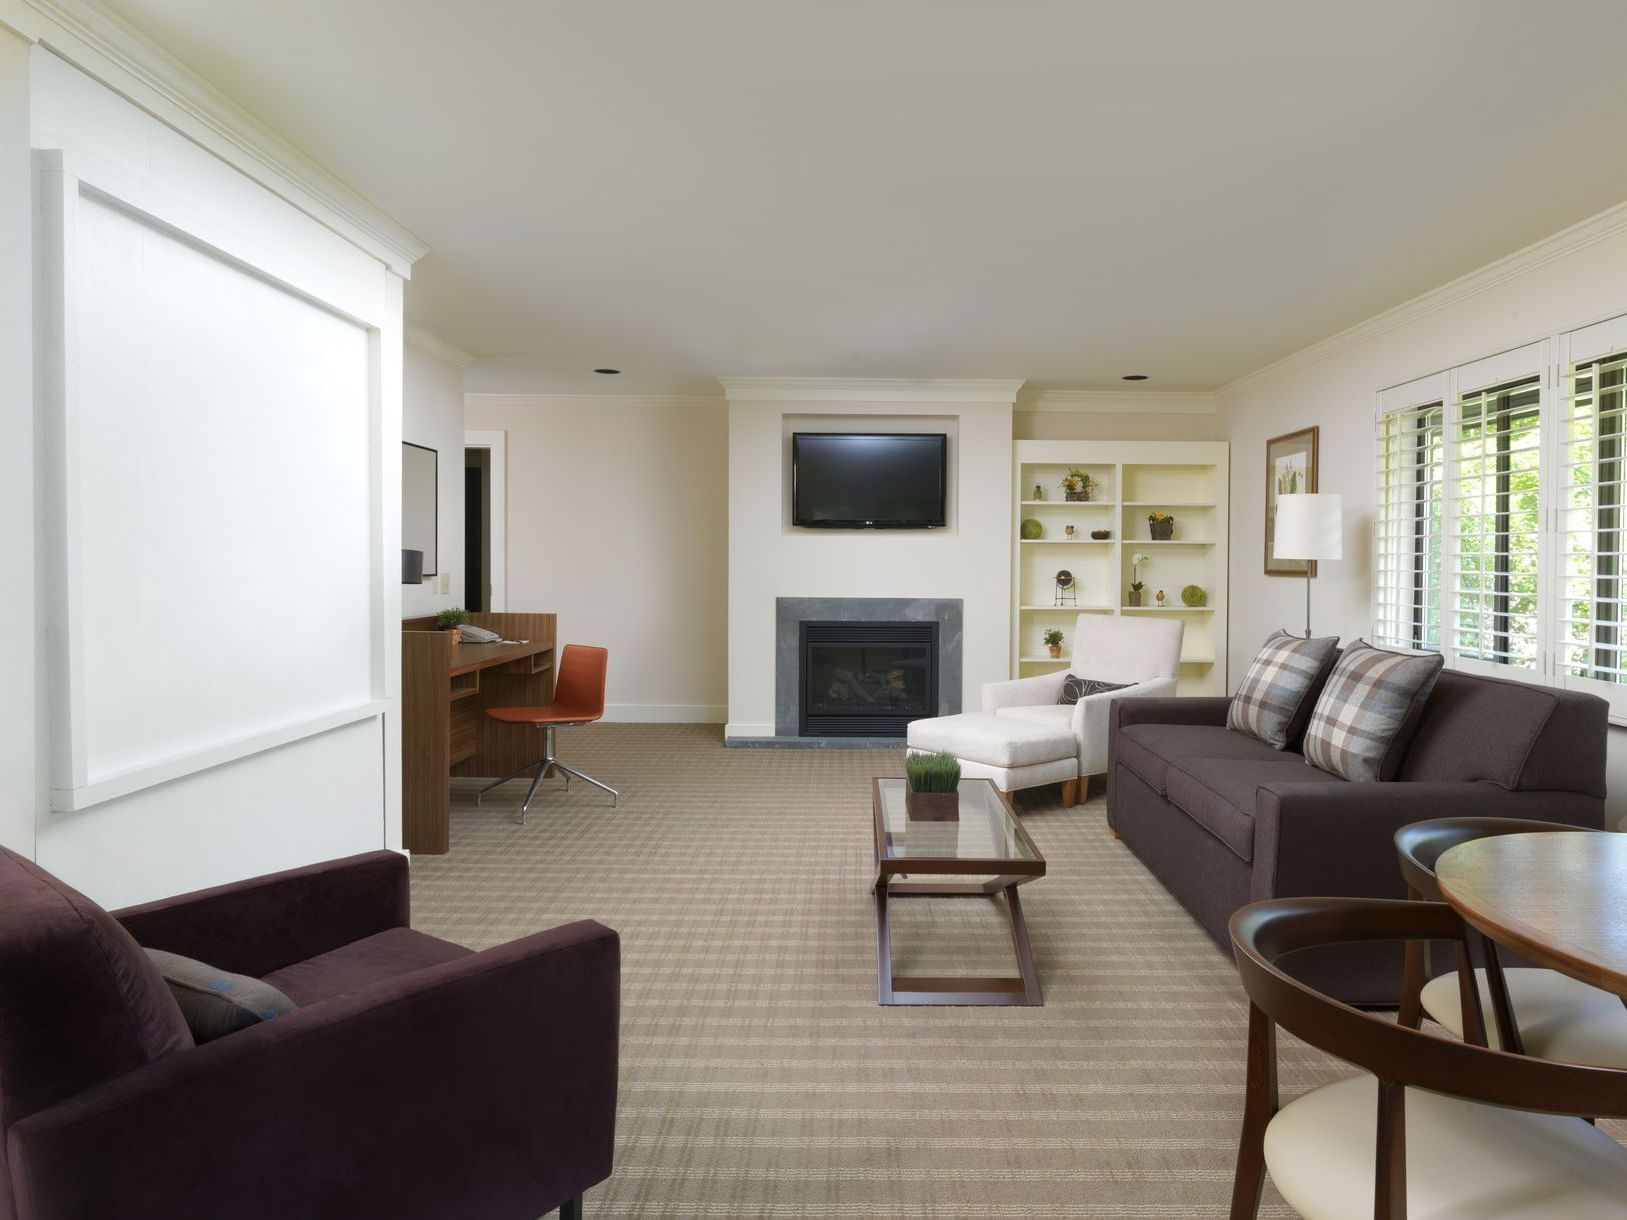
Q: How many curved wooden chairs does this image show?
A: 2